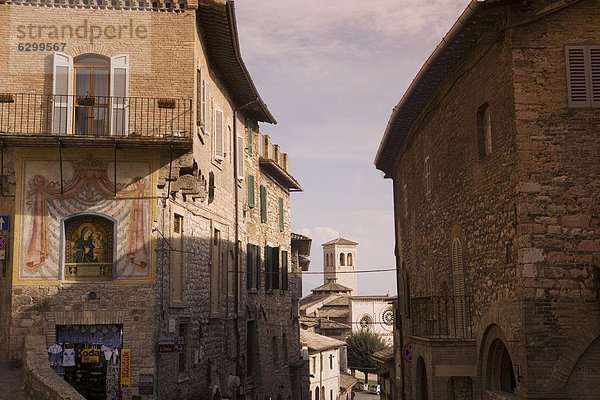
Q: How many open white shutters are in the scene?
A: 2